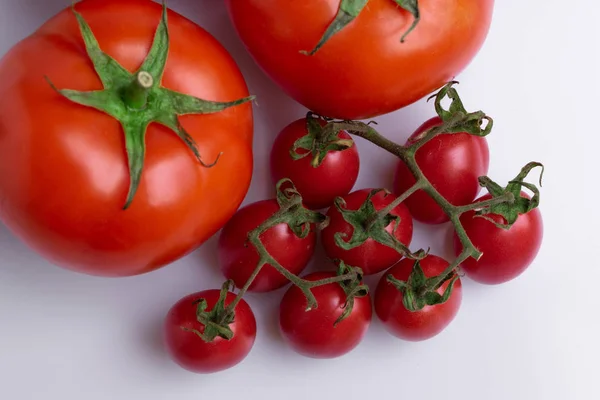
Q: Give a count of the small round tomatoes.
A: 8